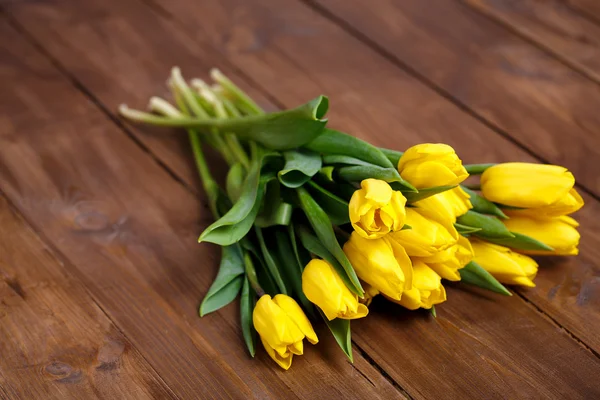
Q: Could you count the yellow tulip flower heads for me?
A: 13